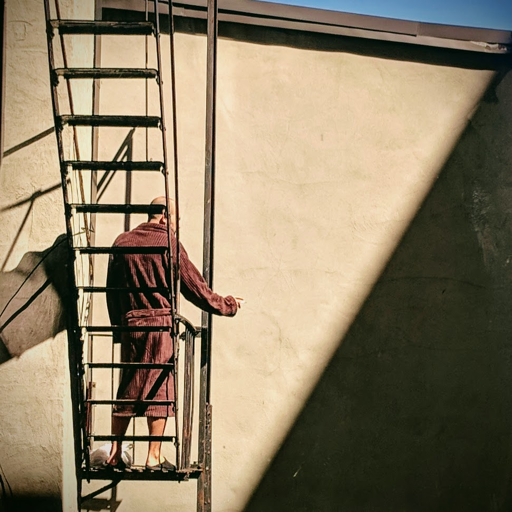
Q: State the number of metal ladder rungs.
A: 11